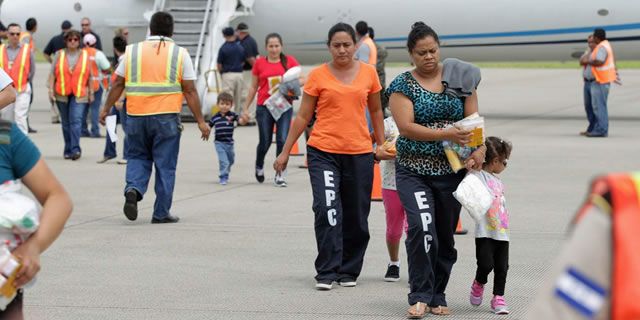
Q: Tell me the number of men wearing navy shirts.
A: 4